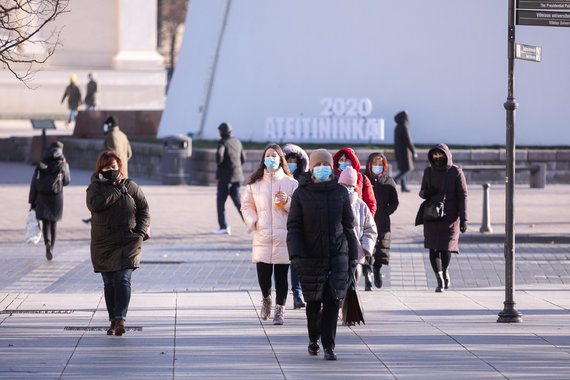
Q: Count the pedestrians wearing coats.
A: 14